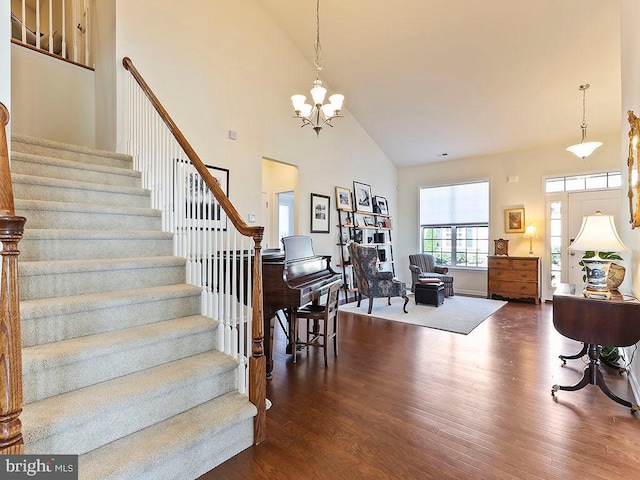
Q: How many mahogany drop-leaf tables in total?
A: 1